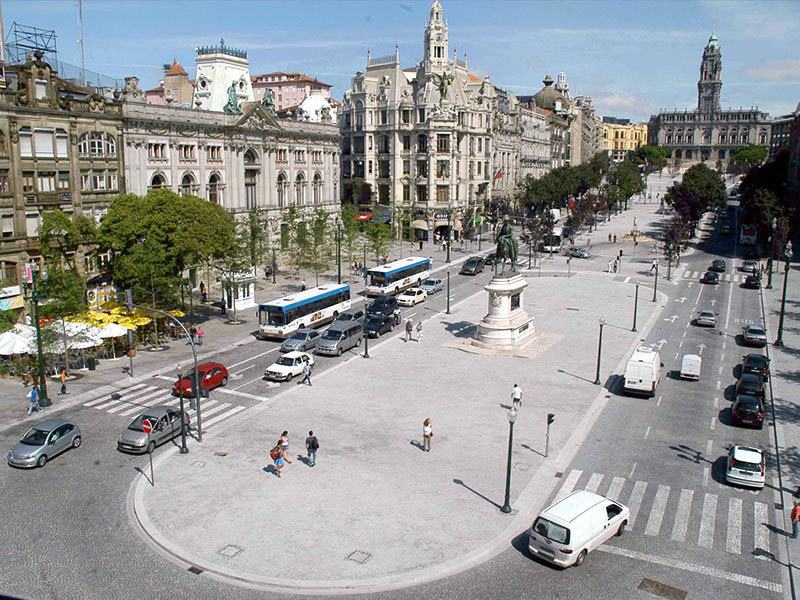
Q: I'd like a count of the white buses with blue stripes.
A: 2